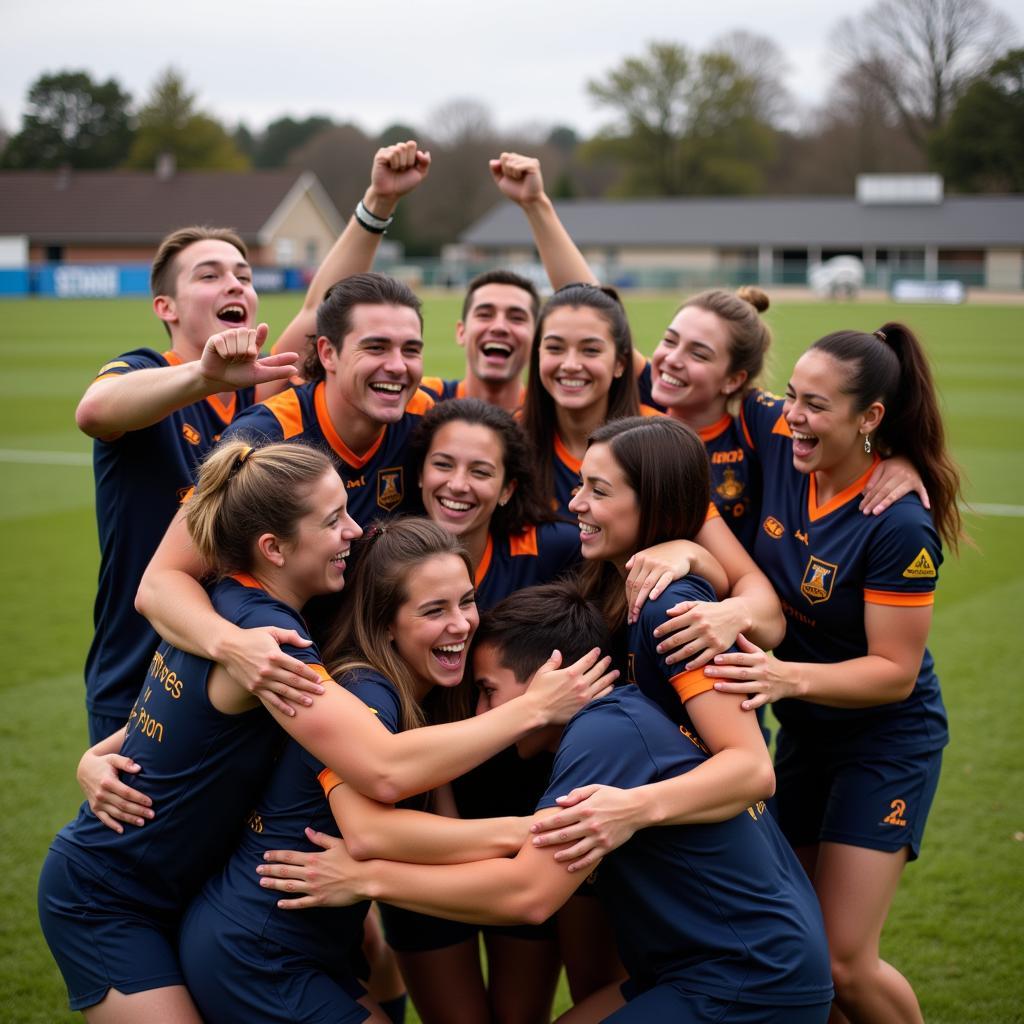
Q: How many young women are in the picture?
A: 7